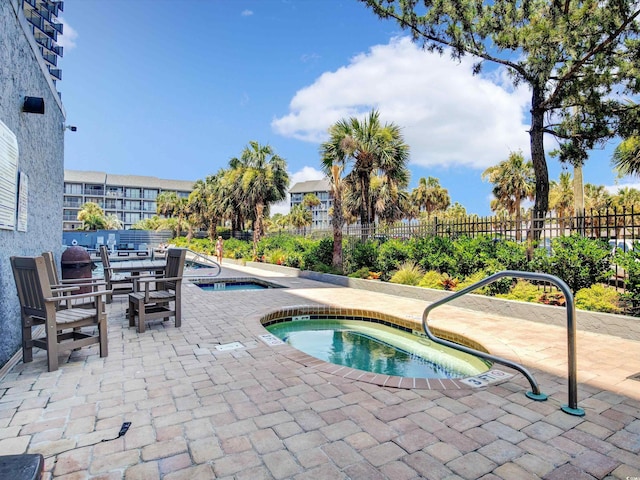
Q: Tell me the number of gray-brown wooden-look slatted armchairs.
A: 4